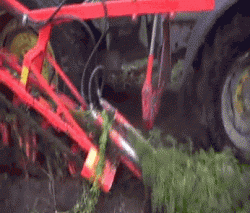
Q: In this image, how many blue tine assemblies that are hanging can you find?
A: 0